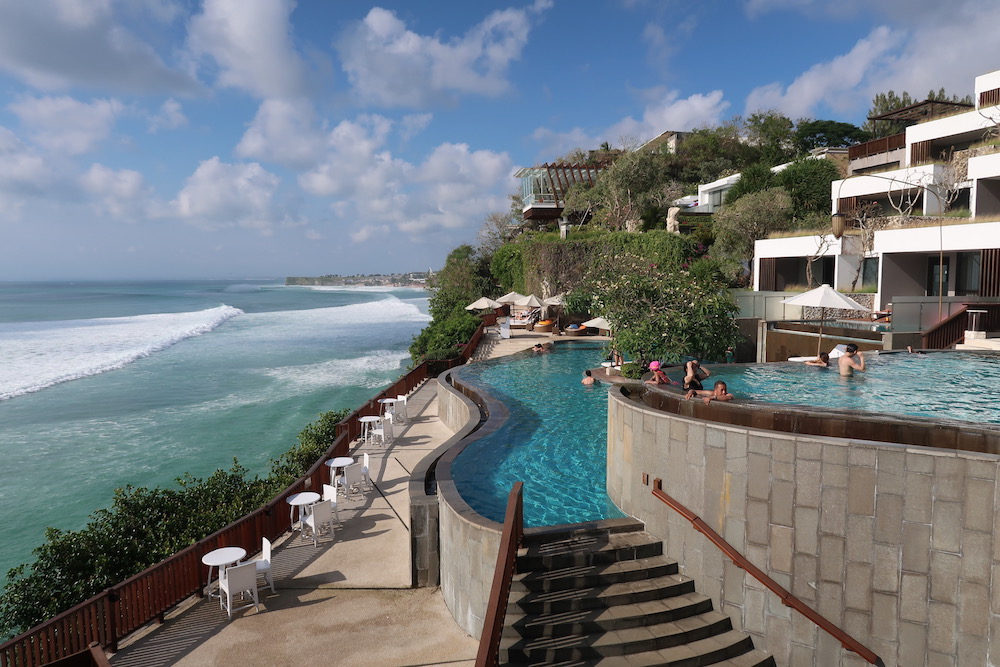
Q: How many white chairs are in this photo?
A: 10